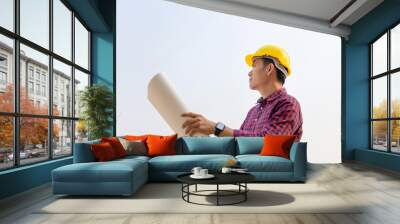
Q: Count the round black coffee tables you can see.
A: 1